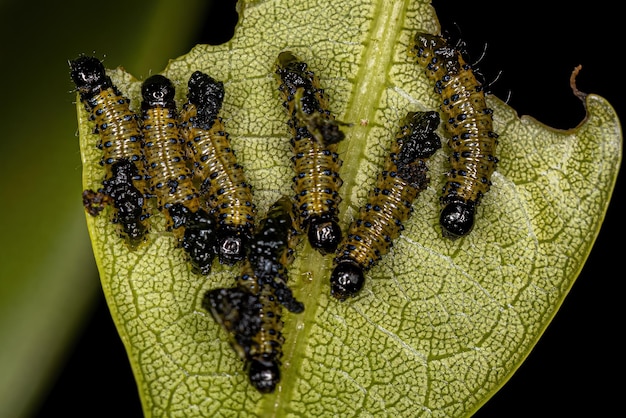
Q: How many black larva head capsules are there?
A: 7